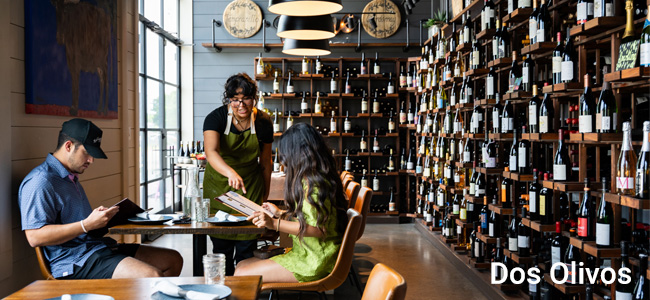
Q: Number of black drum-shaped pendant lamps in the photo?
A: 3